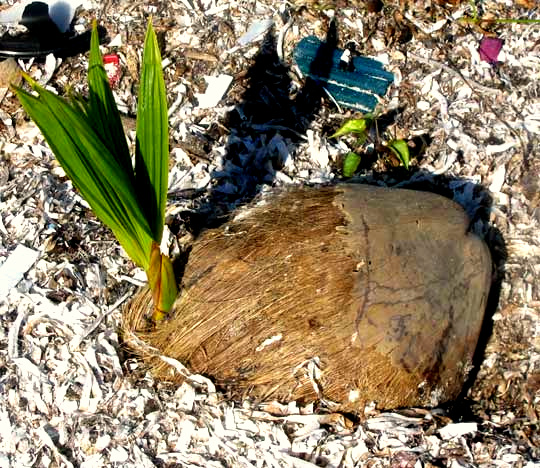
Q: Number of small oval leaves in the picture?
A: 3